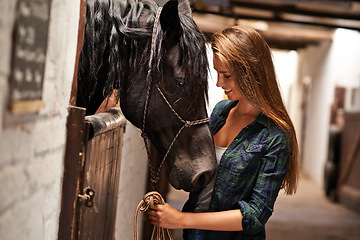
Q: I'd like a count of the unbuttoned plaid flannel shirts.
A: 1